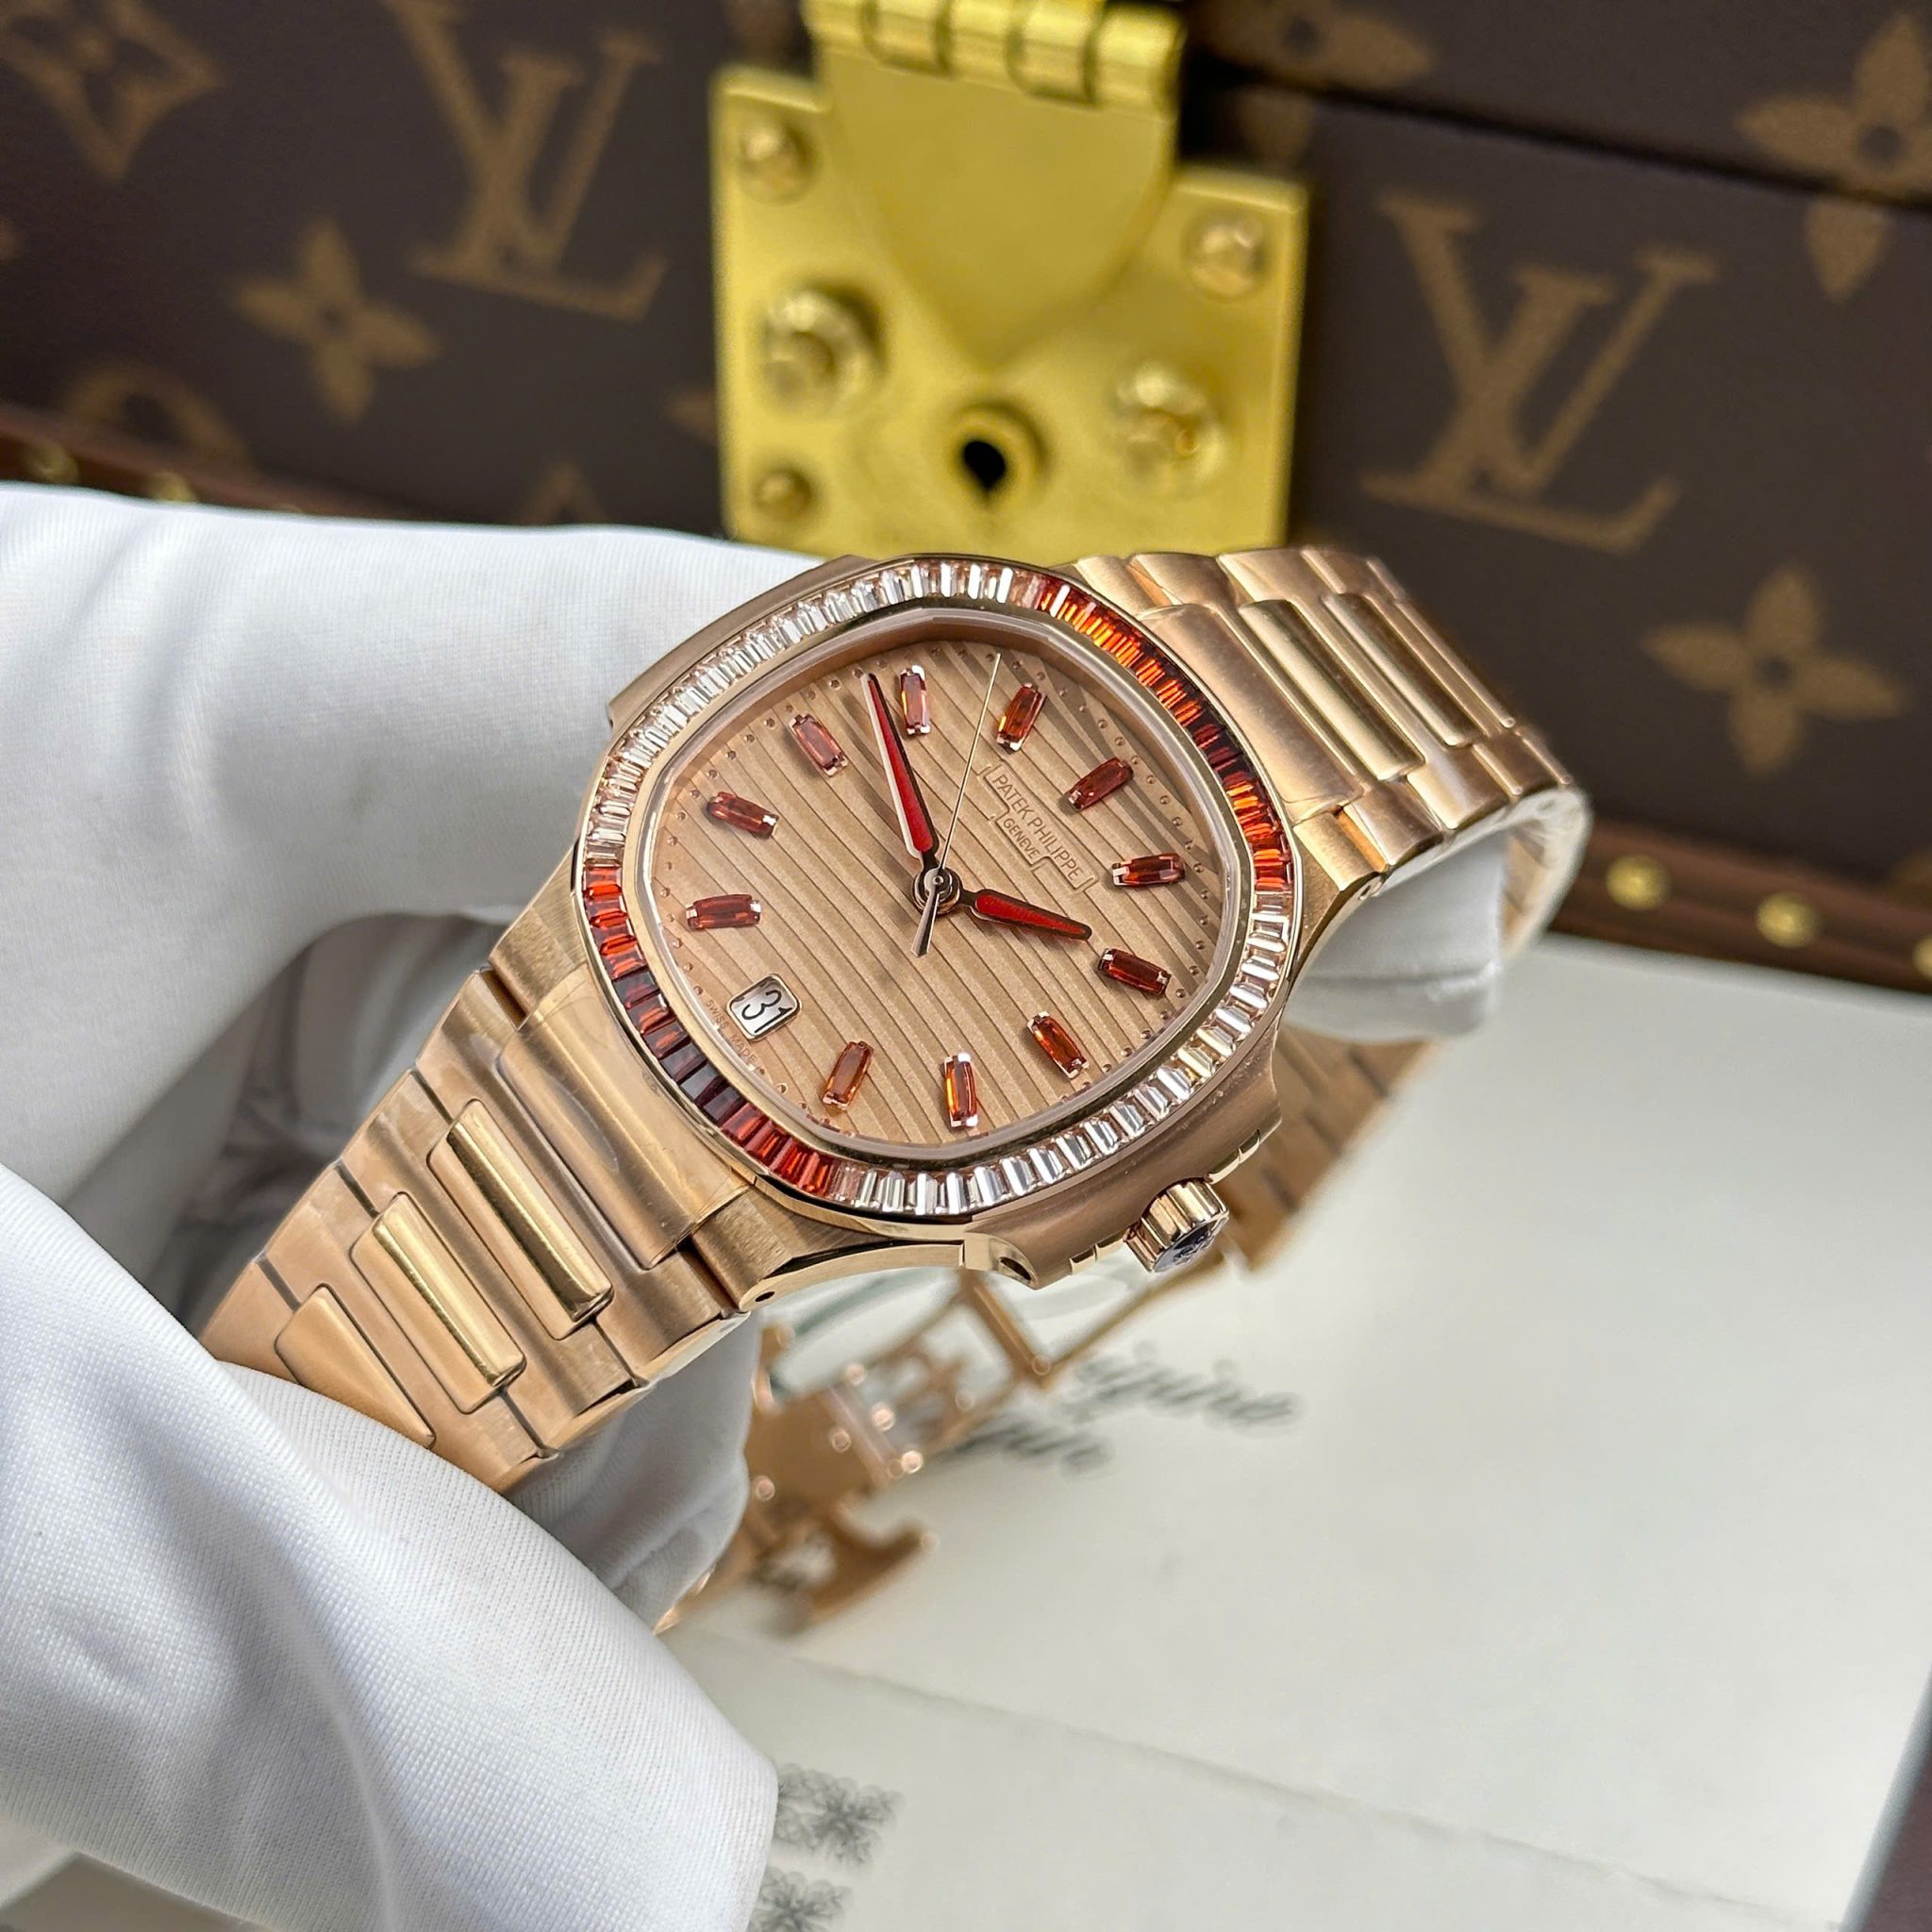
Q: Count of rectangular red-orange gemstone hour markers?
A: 11